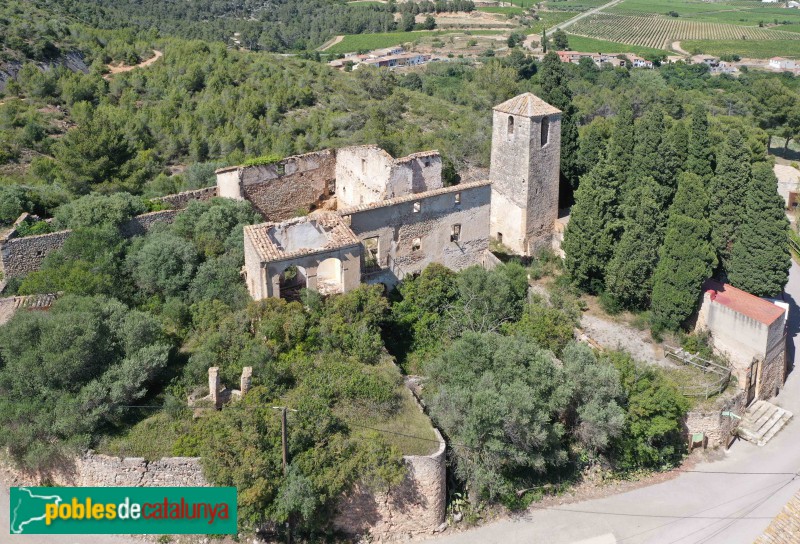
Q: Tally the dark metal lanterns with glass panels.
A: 0